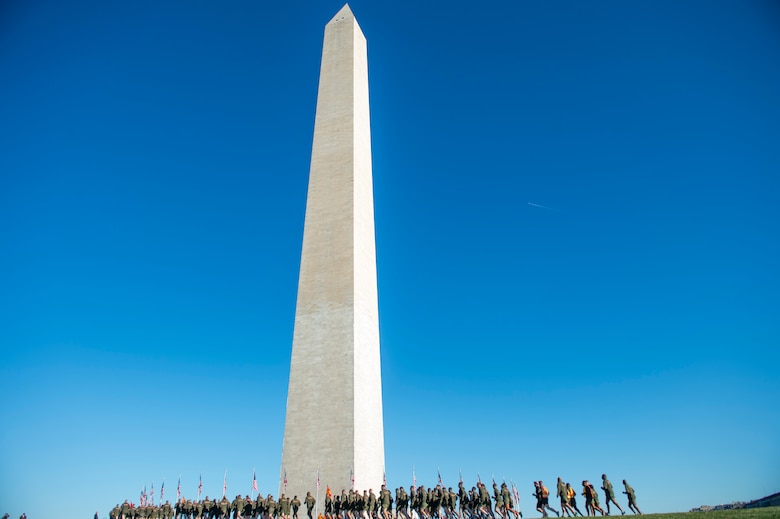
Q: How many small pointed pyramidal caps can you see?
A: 1